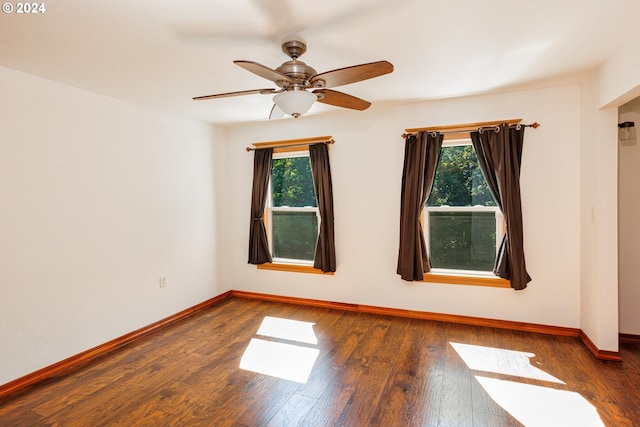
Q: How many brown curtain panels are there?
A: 4